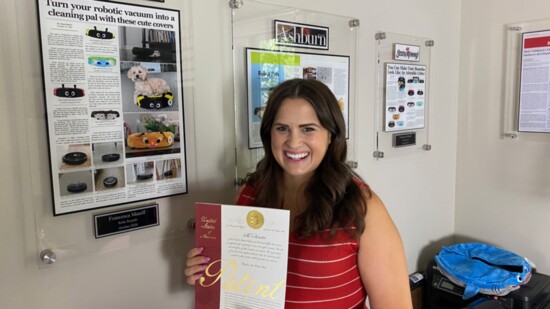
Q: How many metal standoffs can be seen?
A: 12